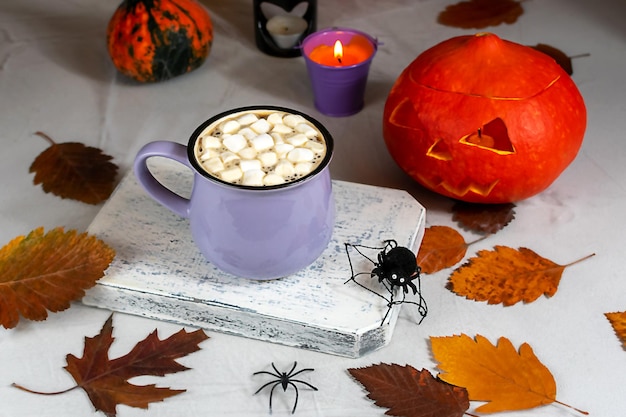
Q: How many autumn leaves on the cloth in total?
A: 11